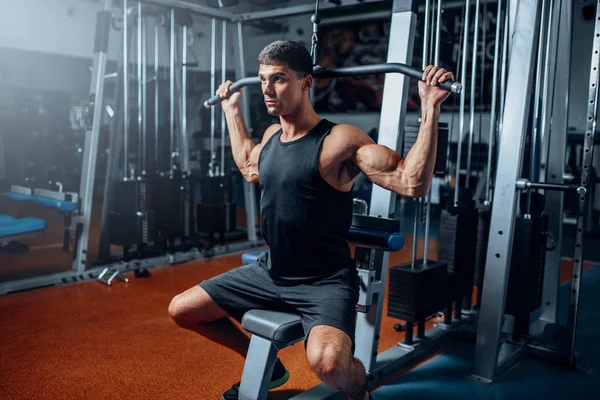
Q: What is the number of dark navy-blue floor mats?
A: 1